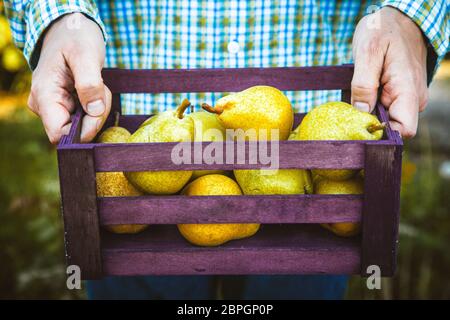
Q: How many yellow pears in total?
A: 8